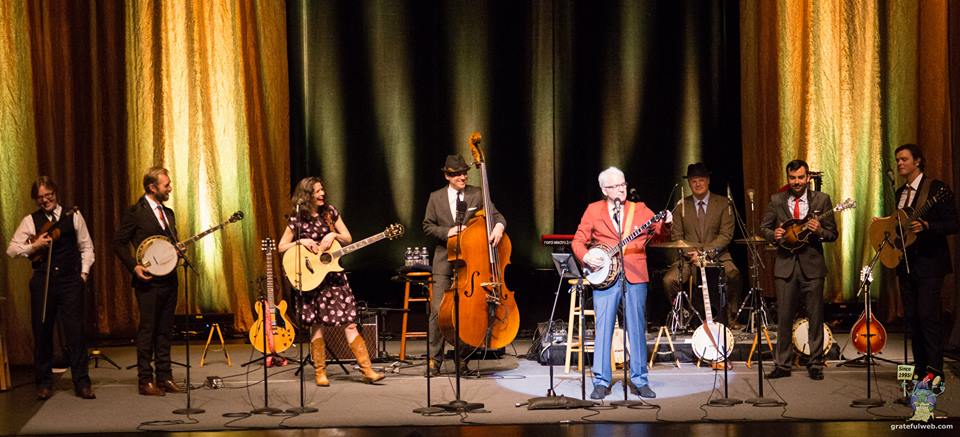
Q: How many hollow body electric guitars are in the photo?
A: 1